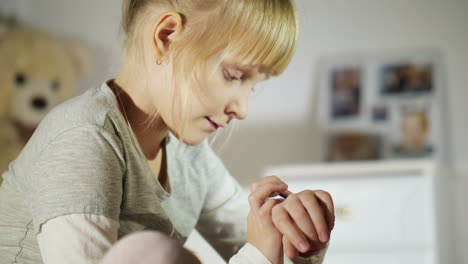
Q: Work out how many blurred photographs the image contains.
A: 5